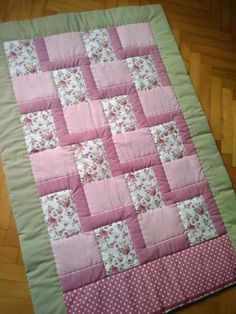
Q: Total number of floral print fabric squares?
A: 12